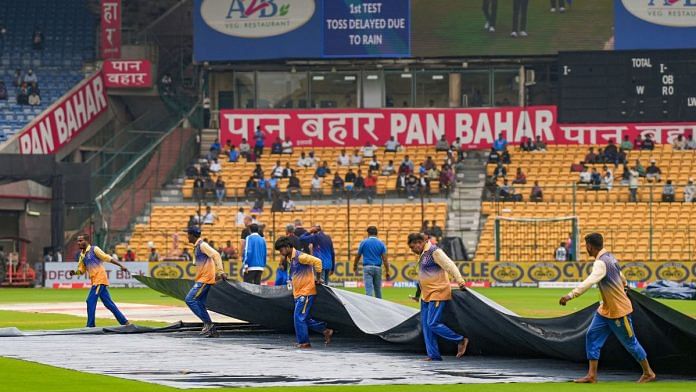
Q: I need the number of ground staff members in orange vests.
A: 5